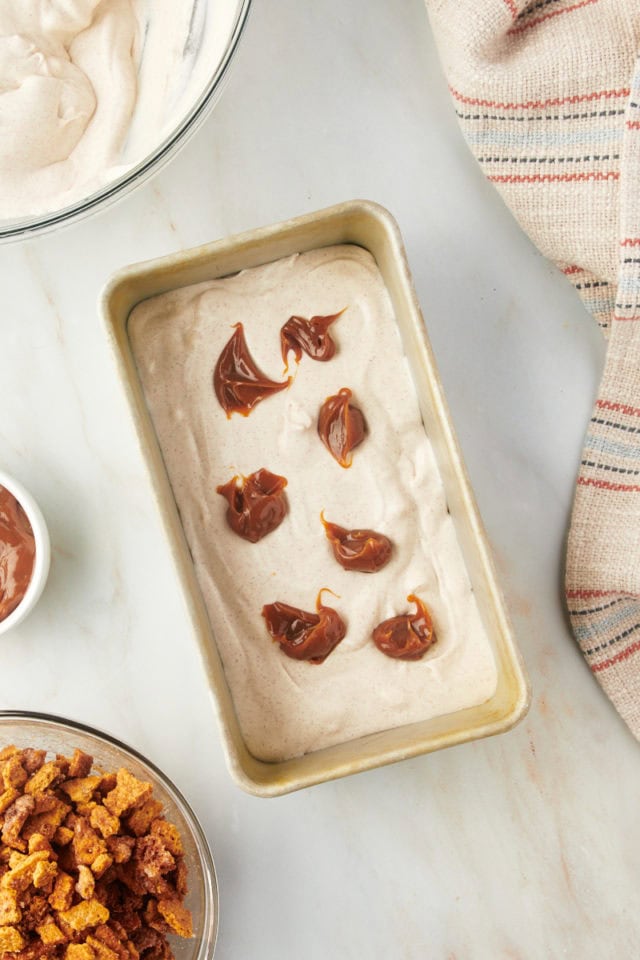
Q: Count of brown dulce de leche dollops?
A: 7